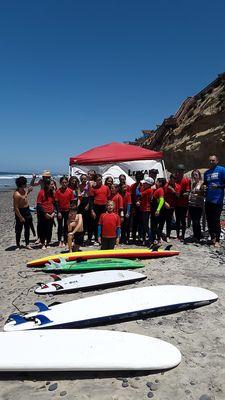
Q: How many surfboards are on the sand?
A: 5